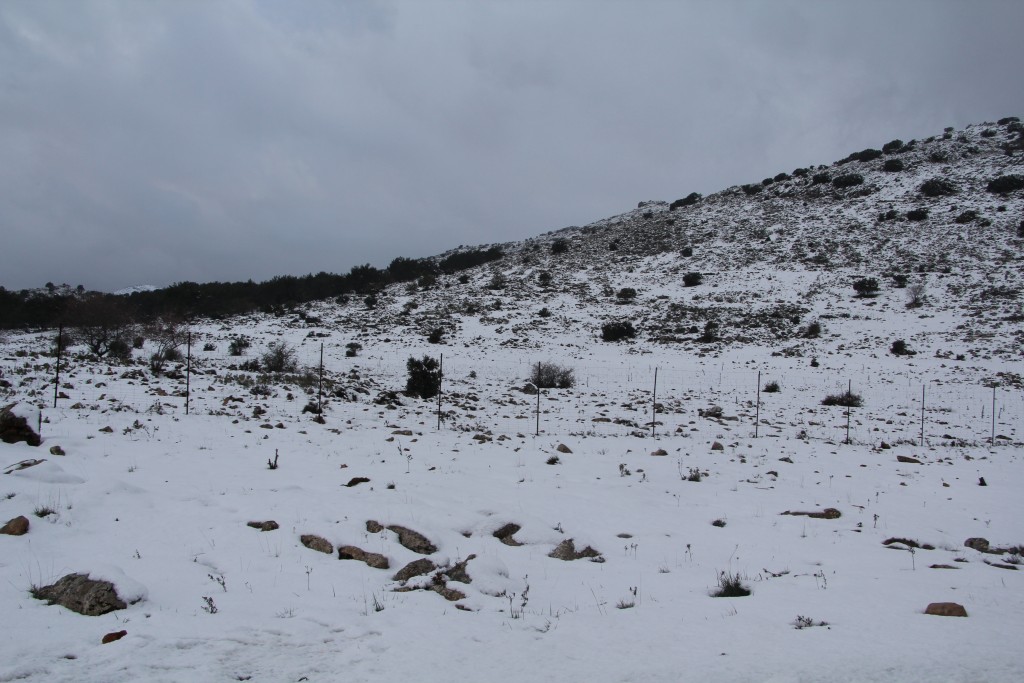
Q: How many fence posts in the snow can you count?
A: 10